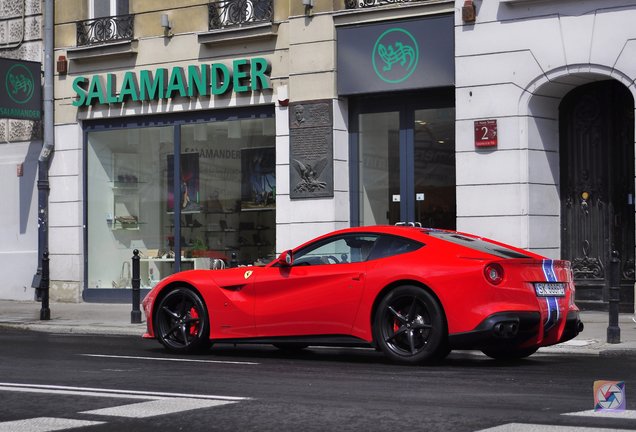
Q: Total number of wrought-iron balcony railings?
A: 3